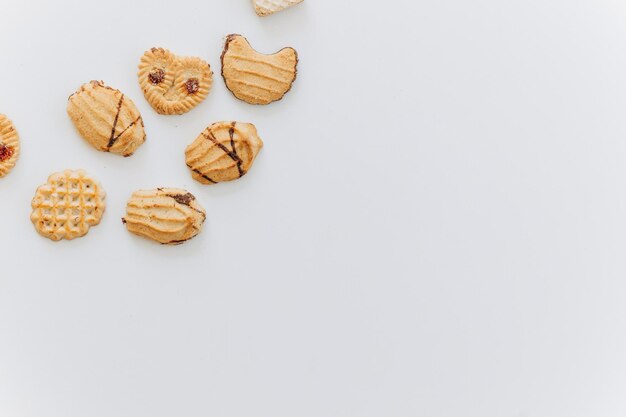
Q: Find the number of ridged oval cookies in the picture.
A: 3